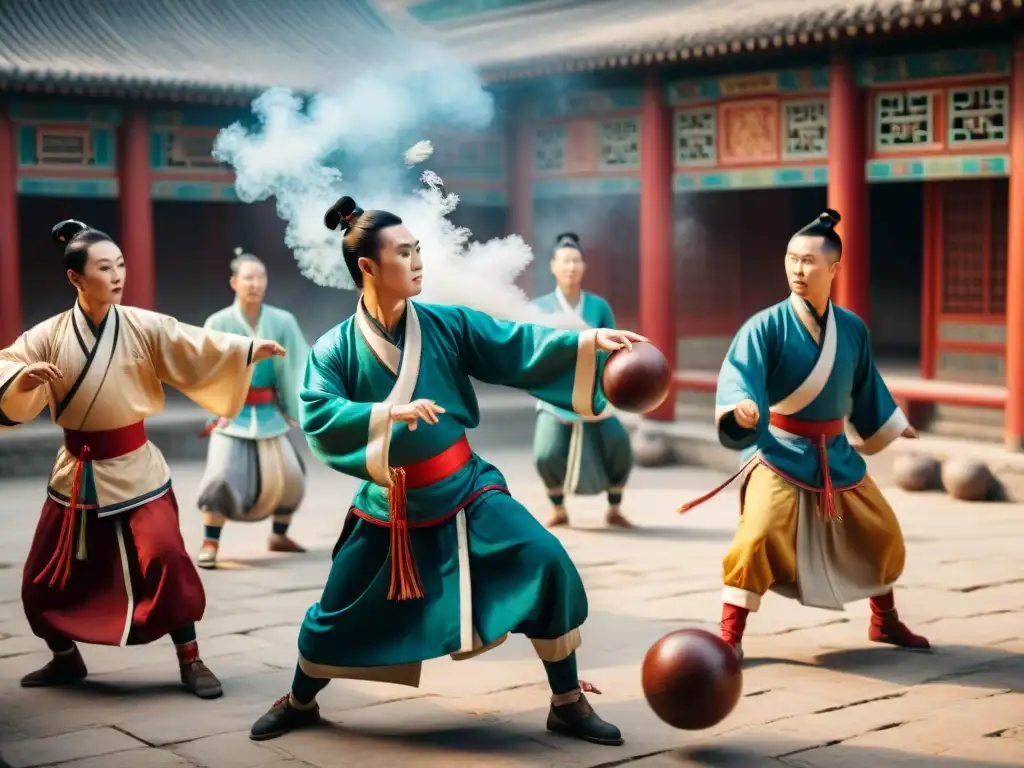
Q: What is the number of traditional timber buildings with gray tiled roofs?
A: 2